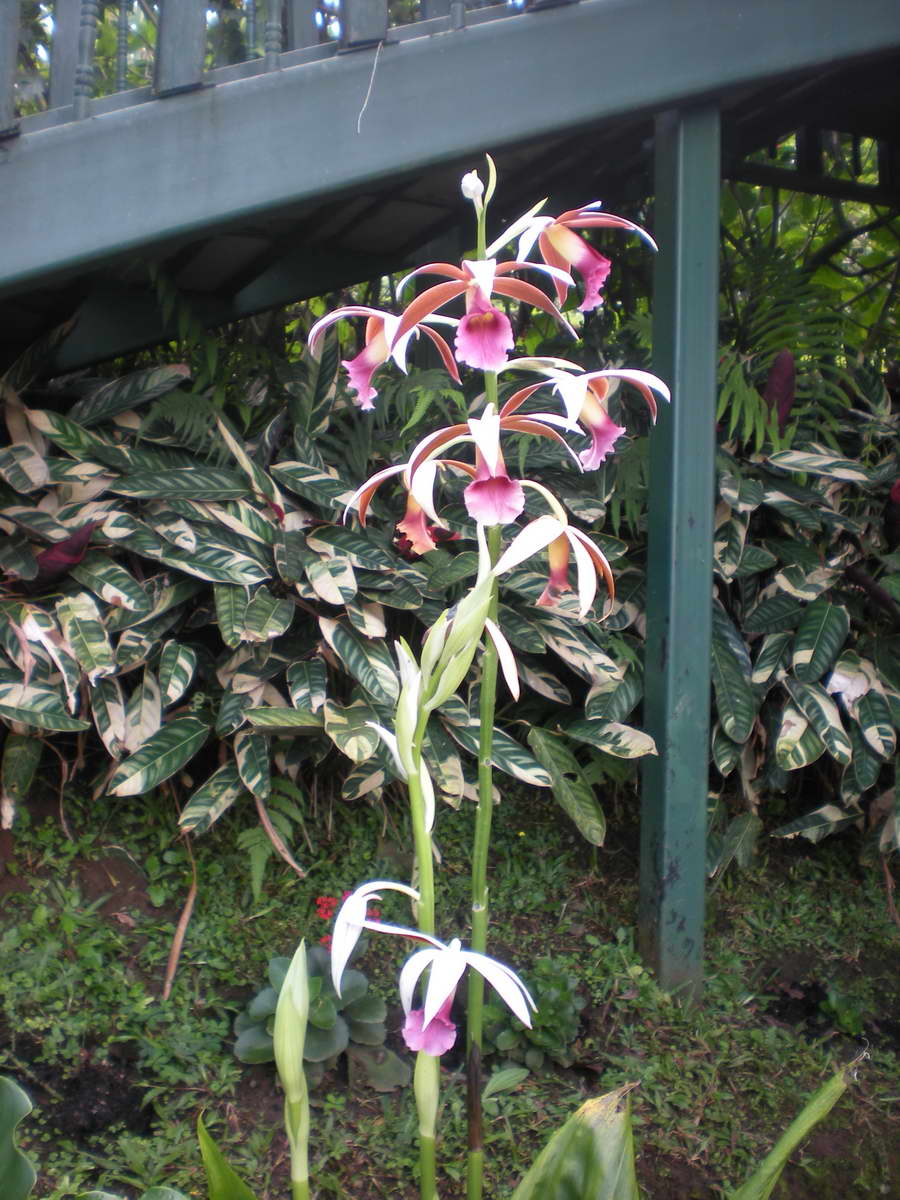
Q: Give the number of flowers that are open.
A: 9